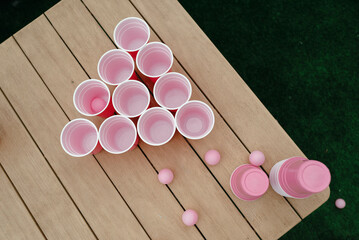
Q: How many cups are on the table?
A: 12